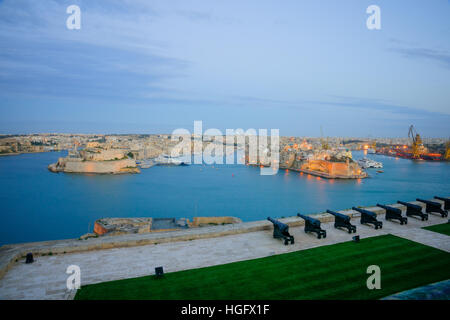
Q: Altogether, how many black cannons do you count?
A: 8